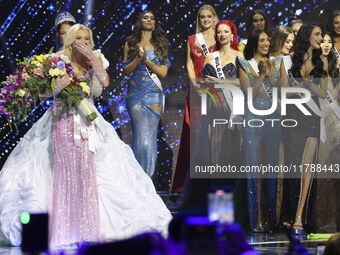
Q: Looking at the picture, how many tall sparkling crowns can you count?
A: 1